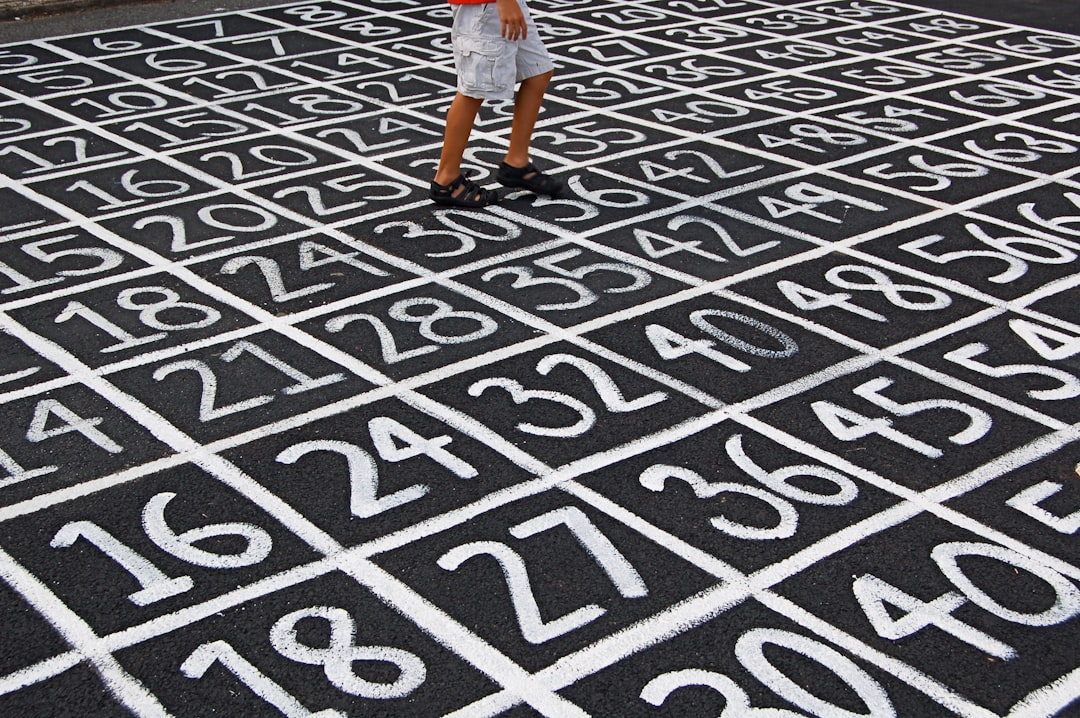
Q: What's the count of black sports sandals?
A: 2